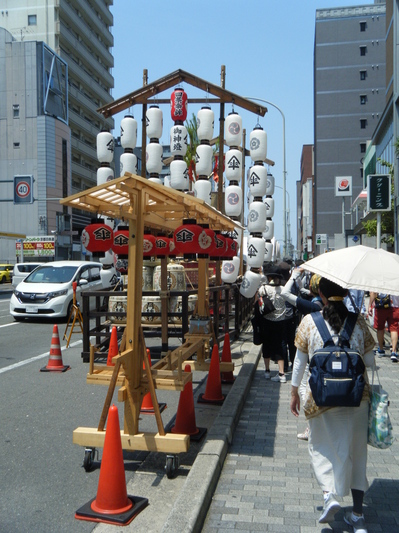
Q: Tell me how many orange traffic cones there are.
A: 7